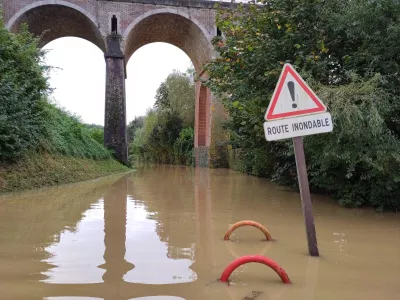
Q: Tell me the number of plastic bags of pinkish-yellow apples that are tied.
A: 0